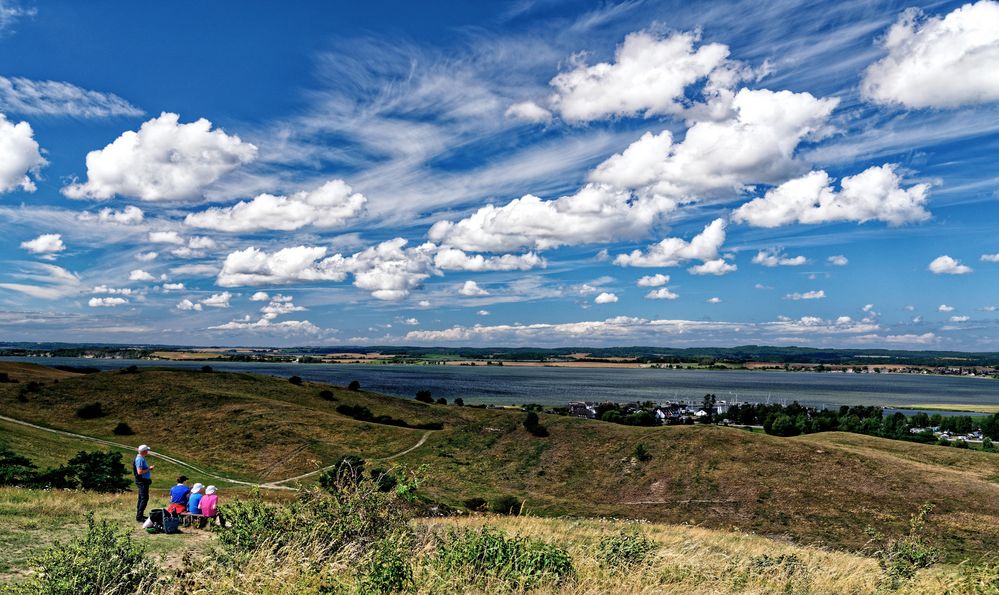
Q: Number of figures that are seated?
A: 3